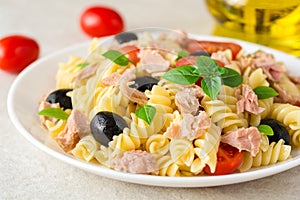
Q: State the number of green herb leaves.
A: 11